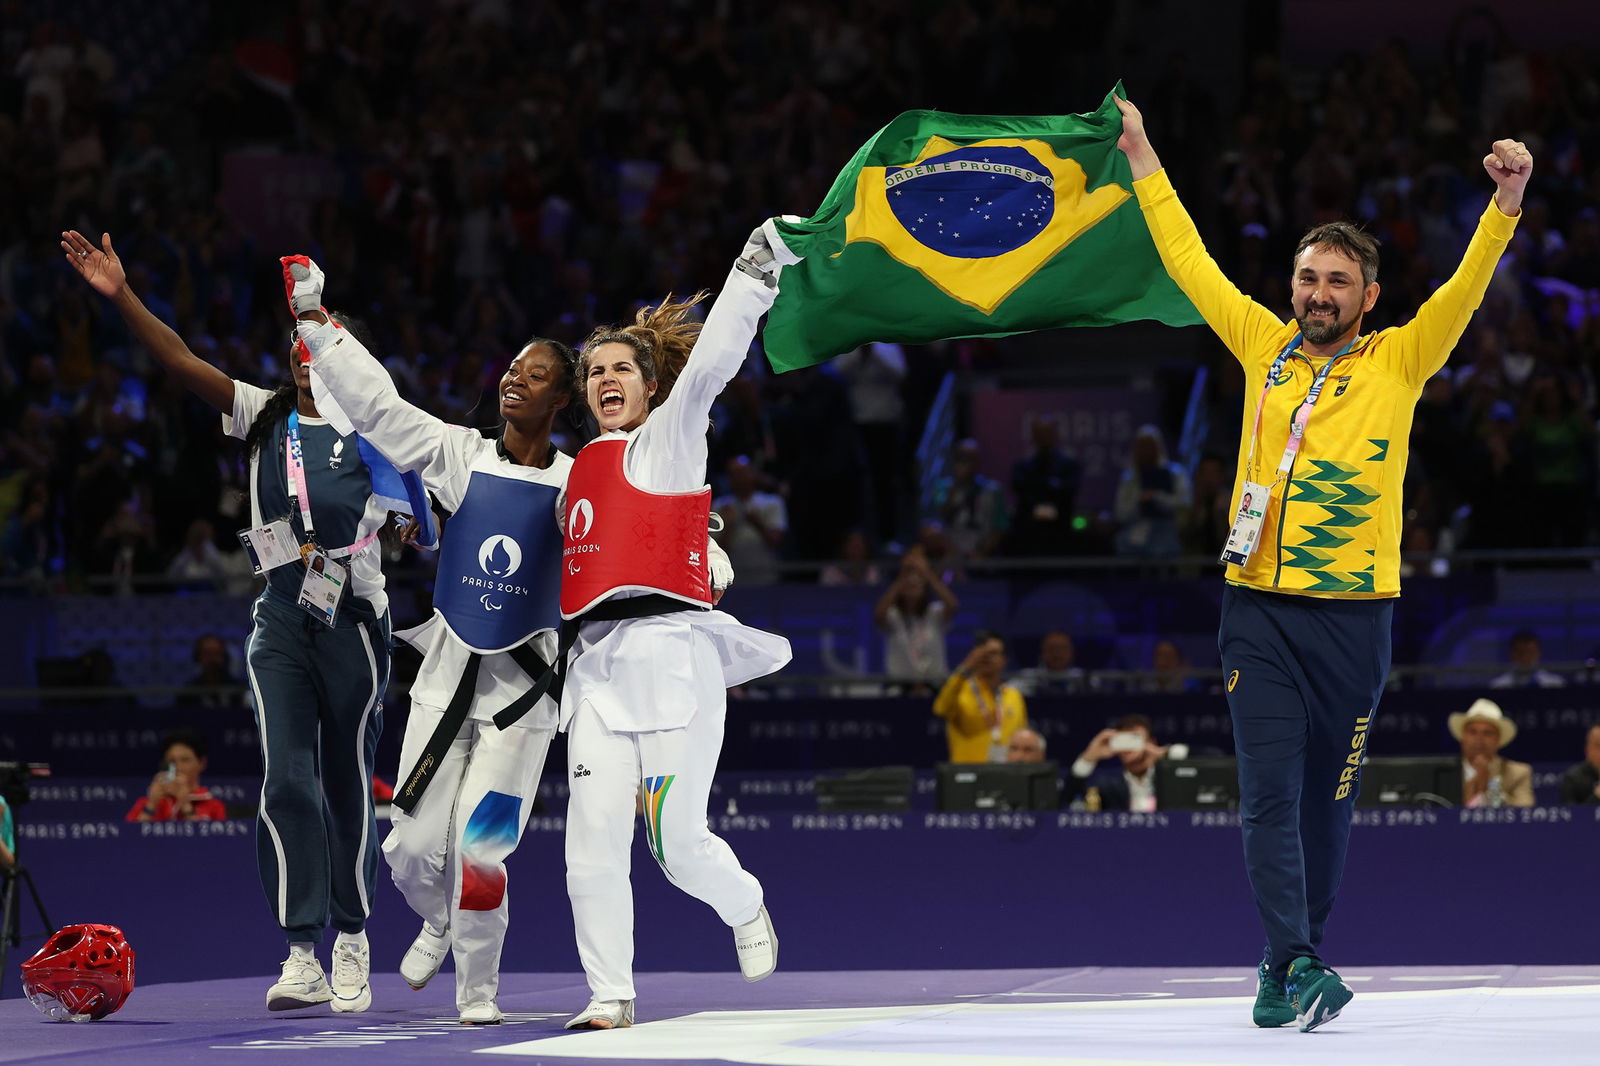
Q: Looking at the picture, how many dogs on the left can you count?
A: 0